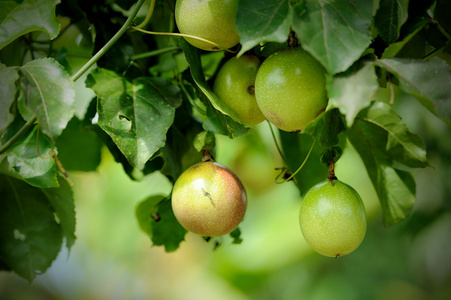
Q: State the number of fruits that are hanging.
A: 5